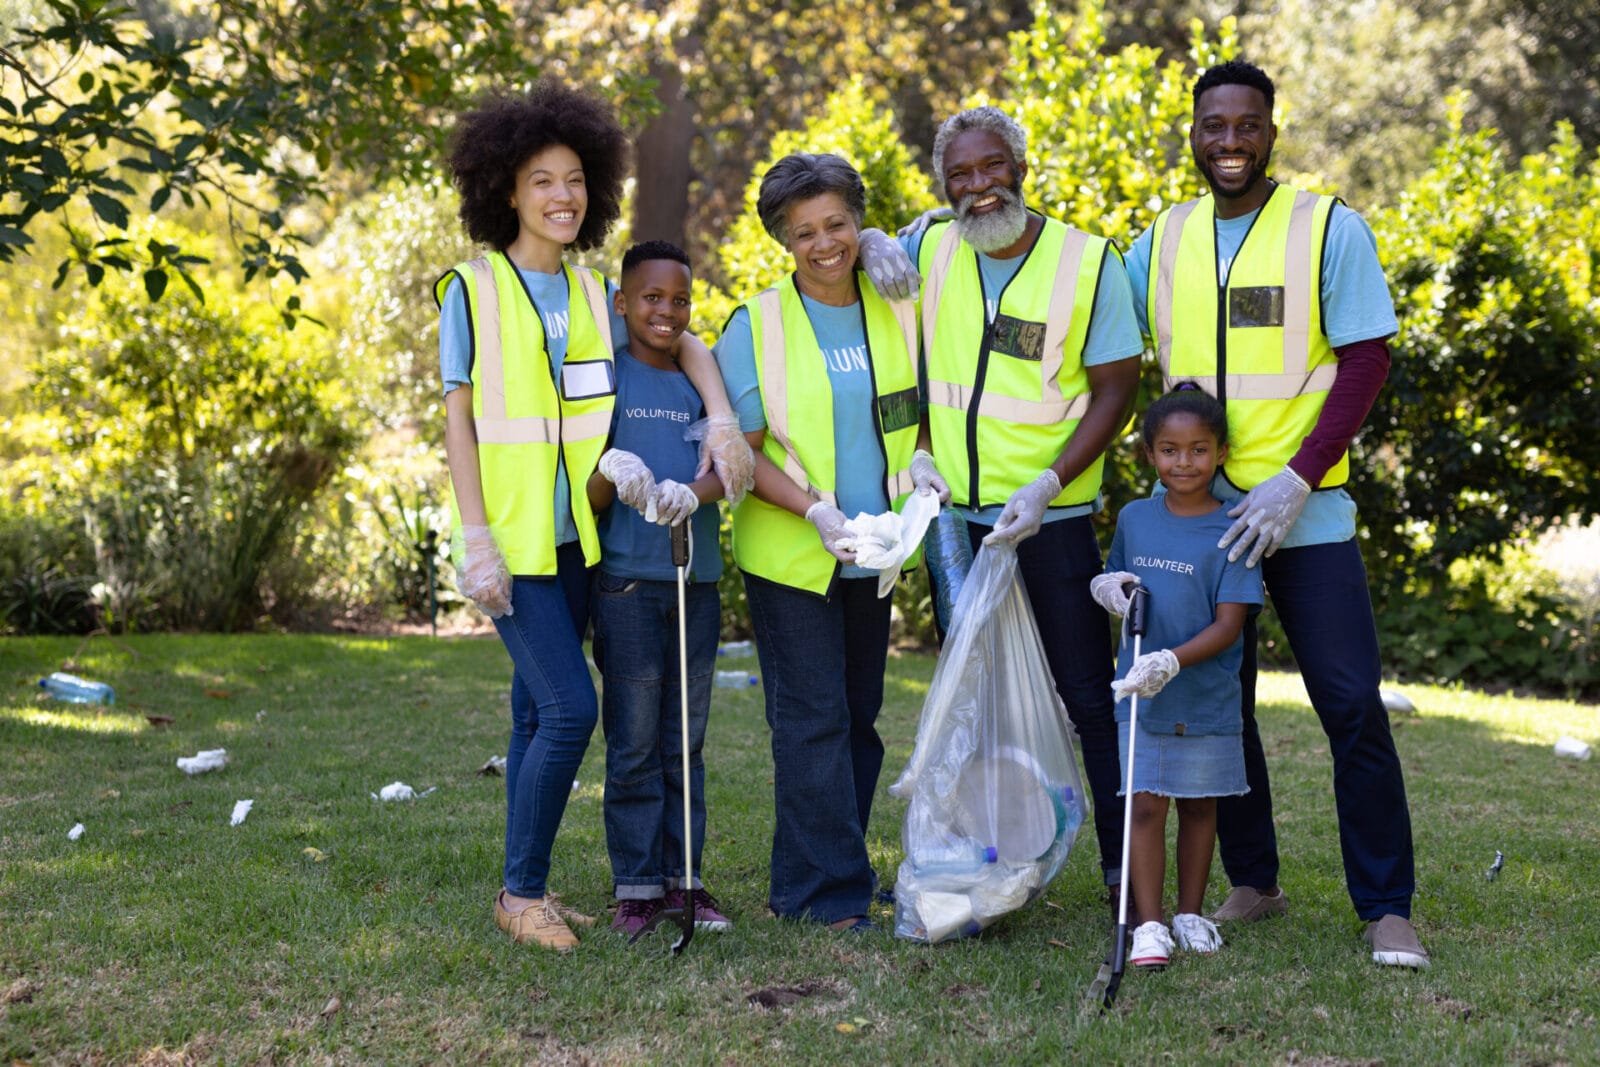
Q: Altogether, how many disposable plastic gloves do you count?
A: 12